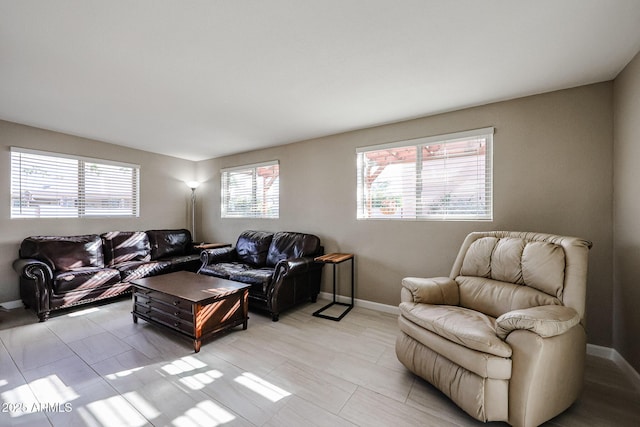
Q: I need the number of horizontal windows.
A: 3